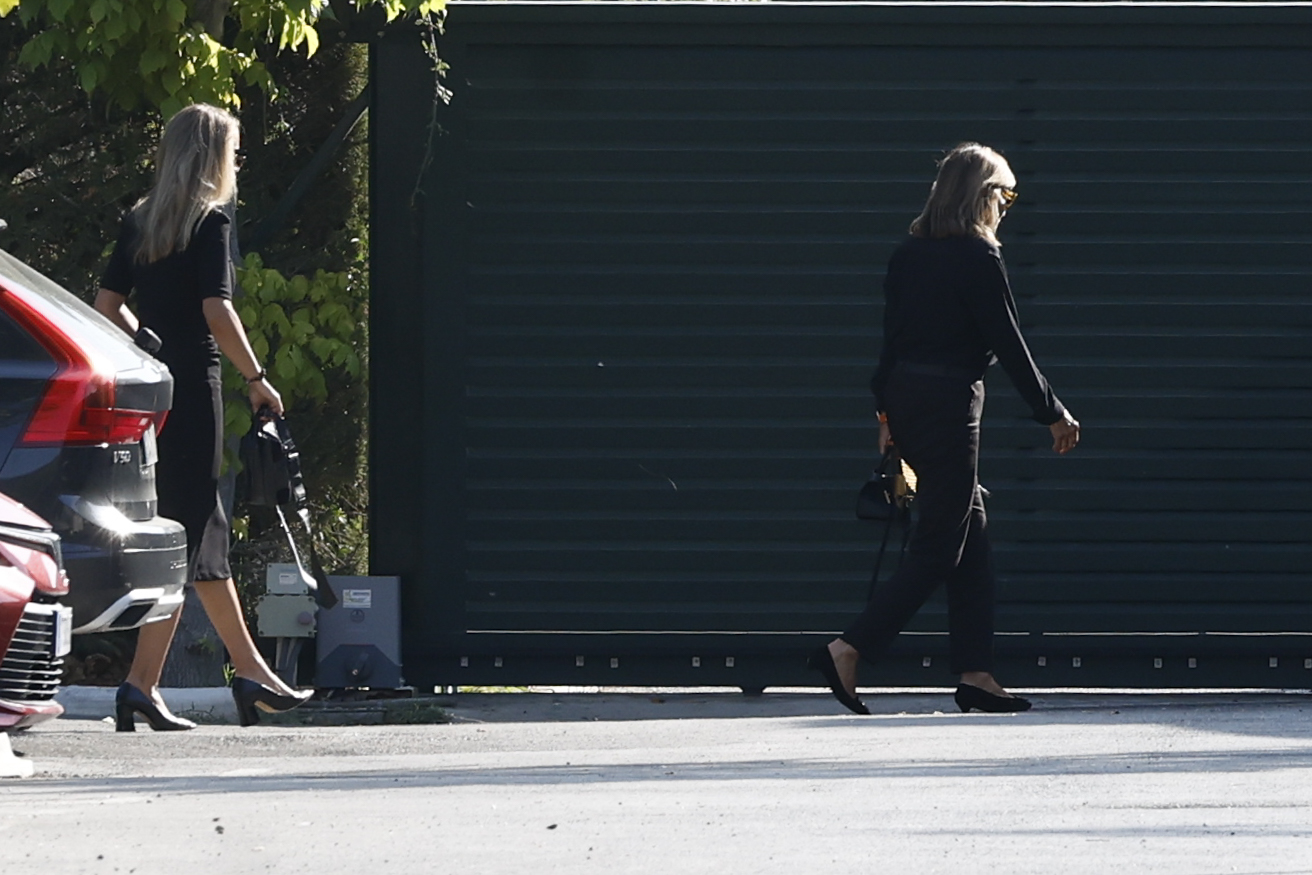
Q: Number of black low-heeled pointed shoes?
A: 2